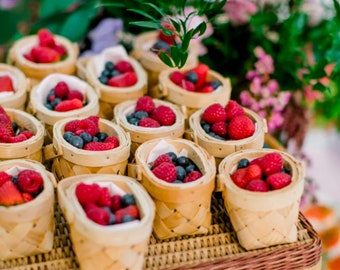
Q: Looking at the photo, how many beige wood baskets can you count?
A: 14